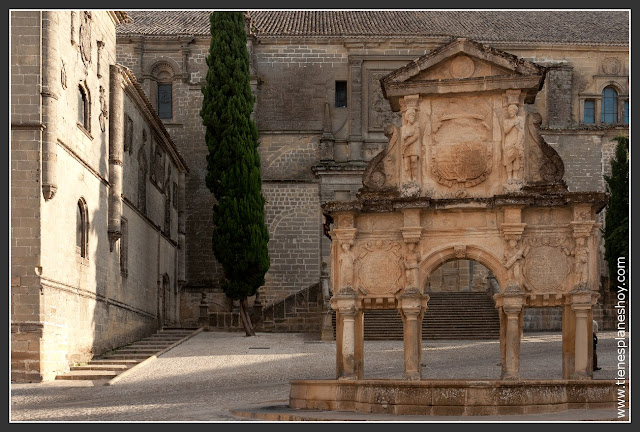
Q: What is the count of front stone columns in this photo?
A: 4